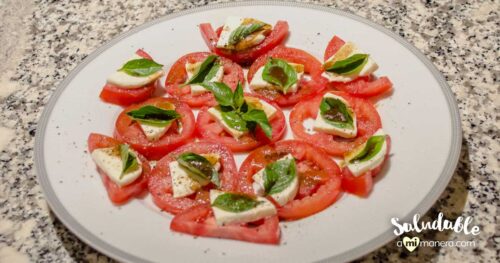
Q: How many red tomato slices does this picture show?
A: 13